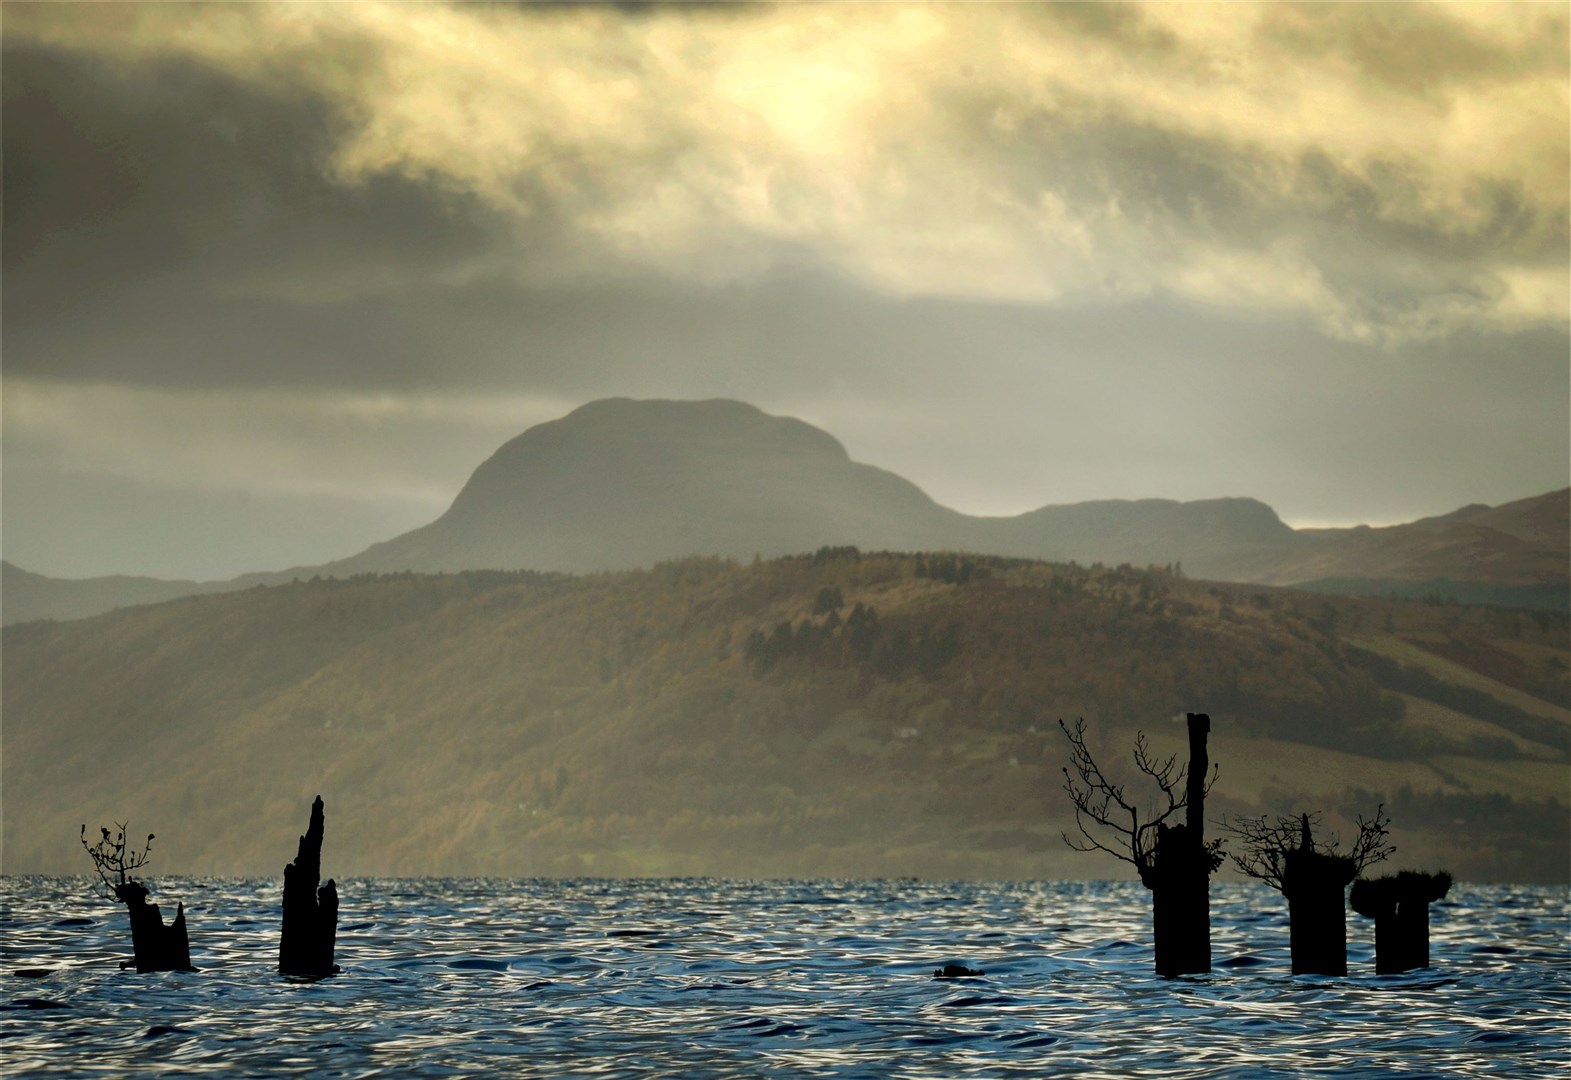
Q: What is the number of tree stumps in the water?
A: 5